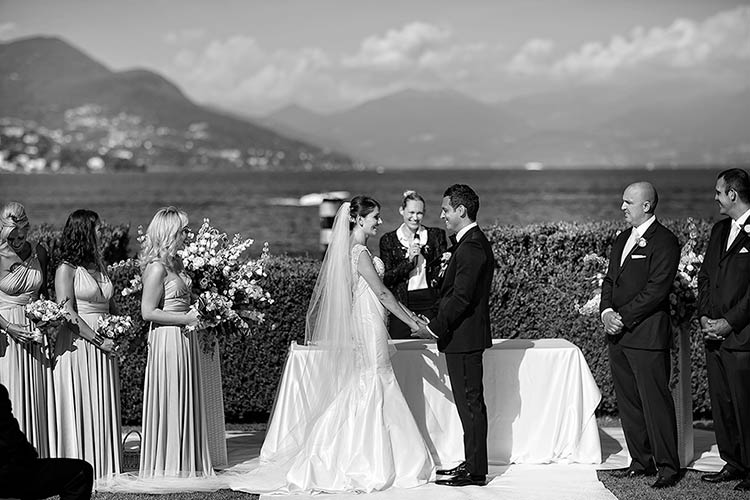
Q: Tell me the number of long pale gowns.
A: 4